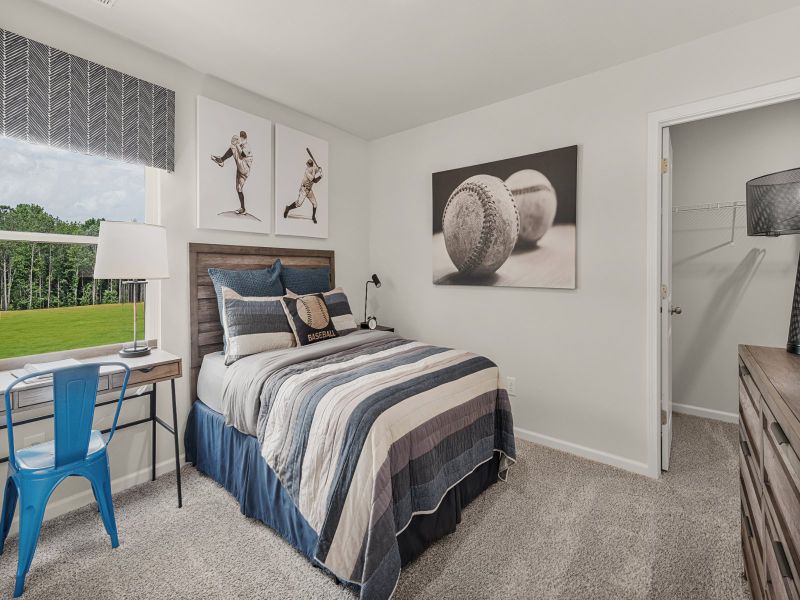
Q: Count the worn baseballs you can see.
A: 2